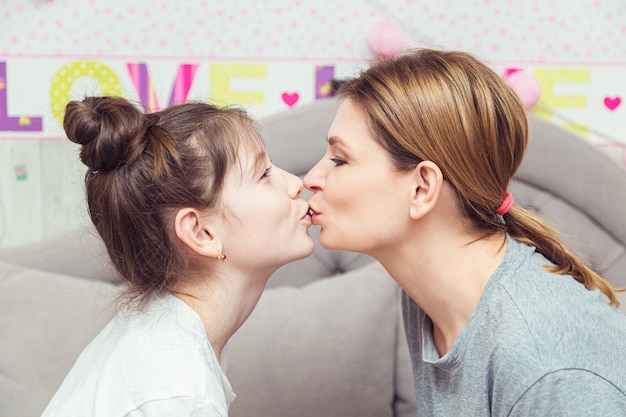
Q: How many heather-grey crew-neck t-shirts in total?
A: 1